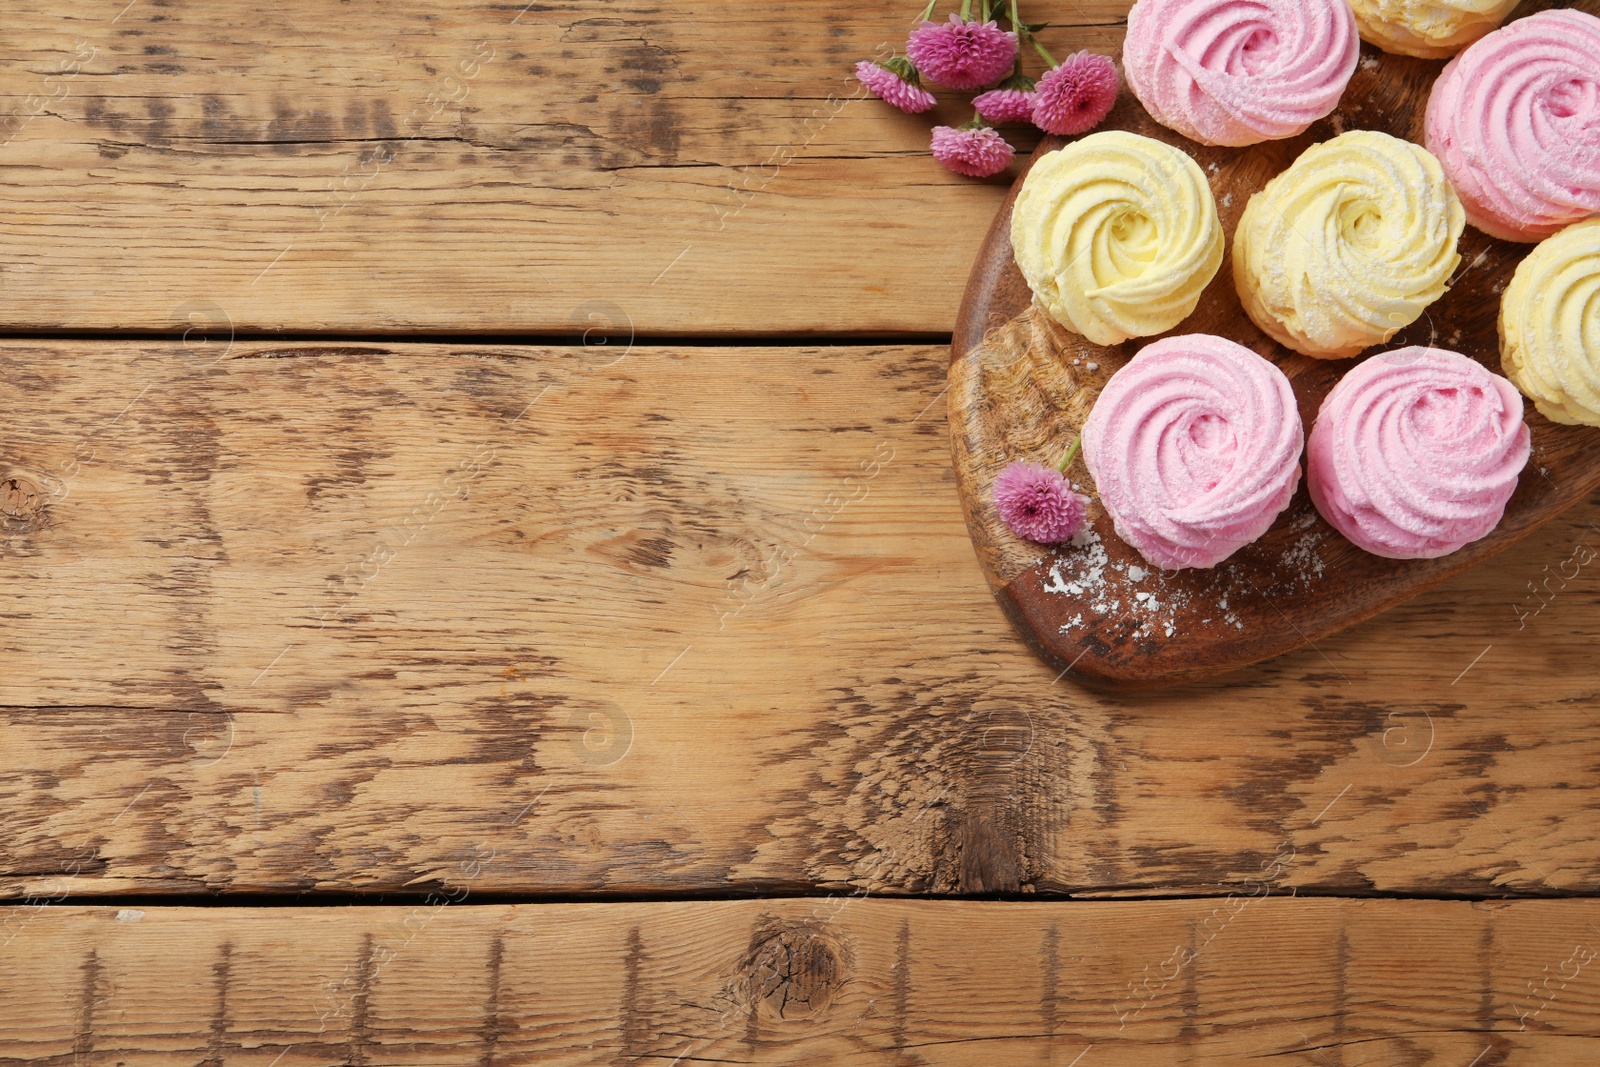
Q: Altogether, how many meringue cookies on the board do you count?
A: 8